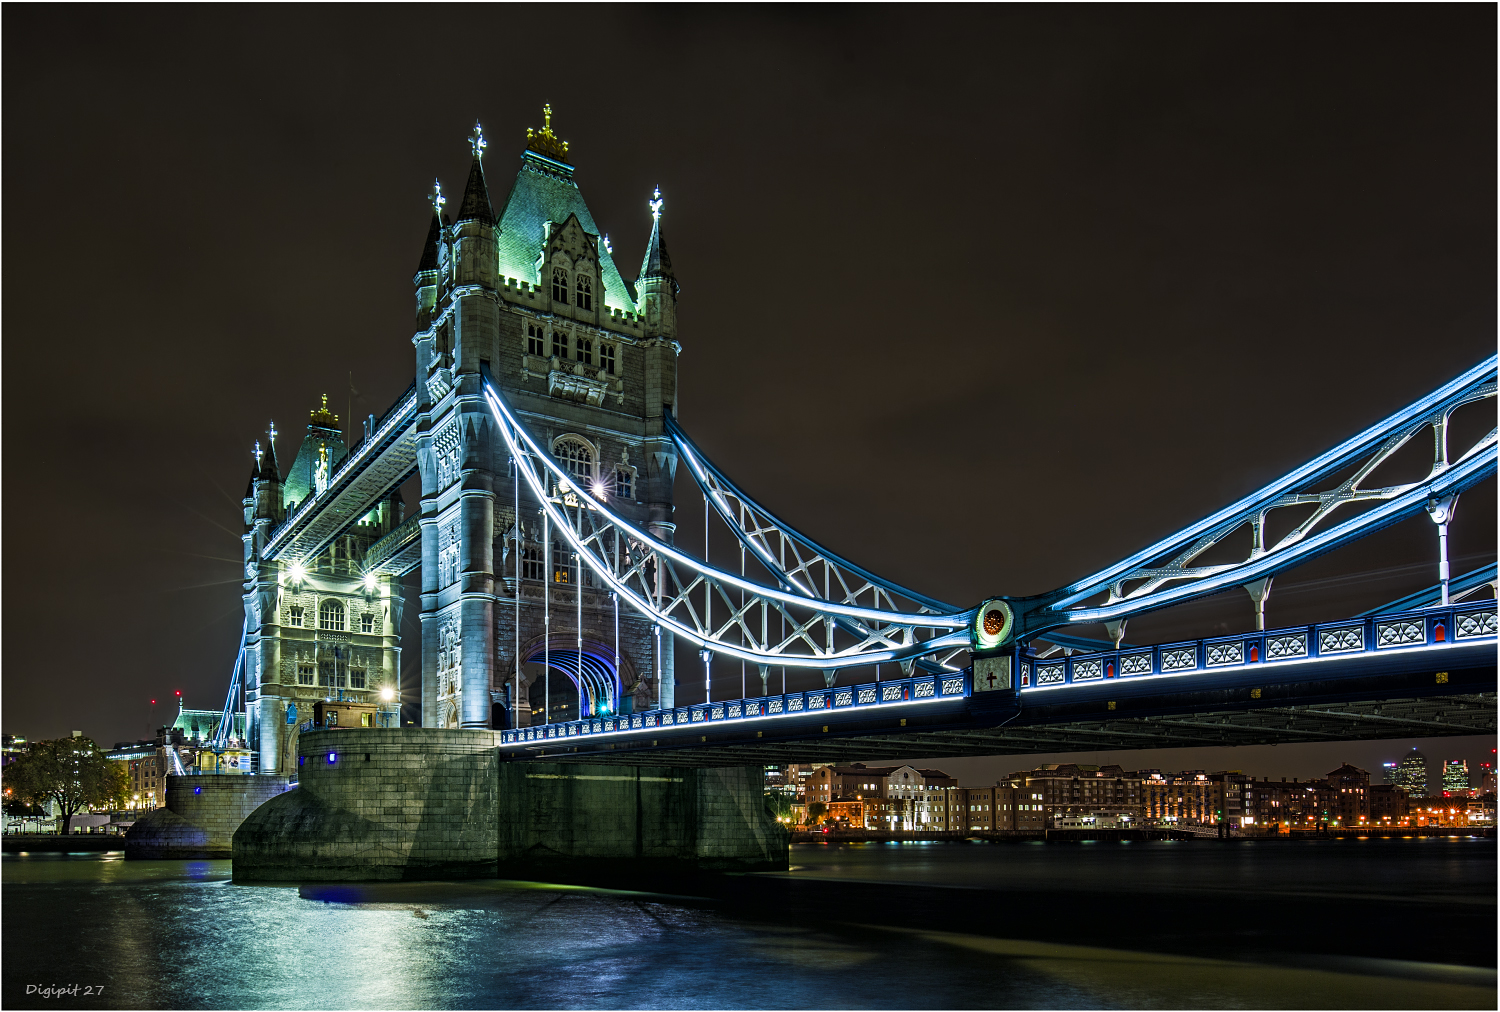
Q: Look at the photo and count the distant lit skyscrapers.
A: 3